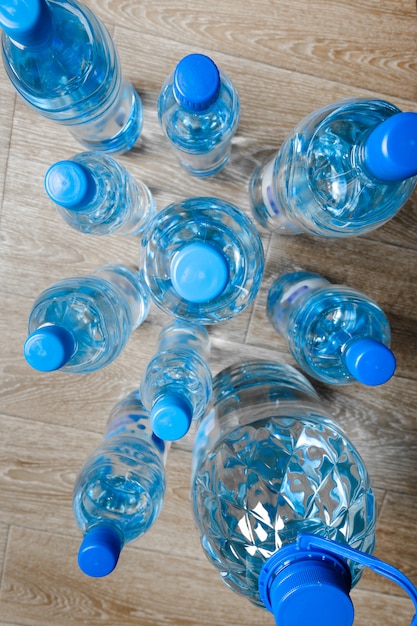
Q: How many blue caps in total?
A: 10